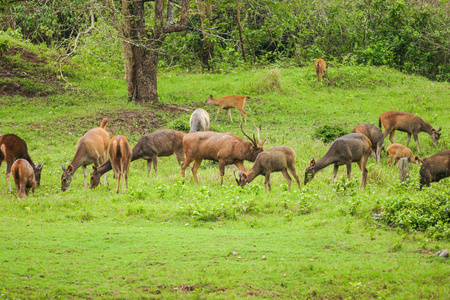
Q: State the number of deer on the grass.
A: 15